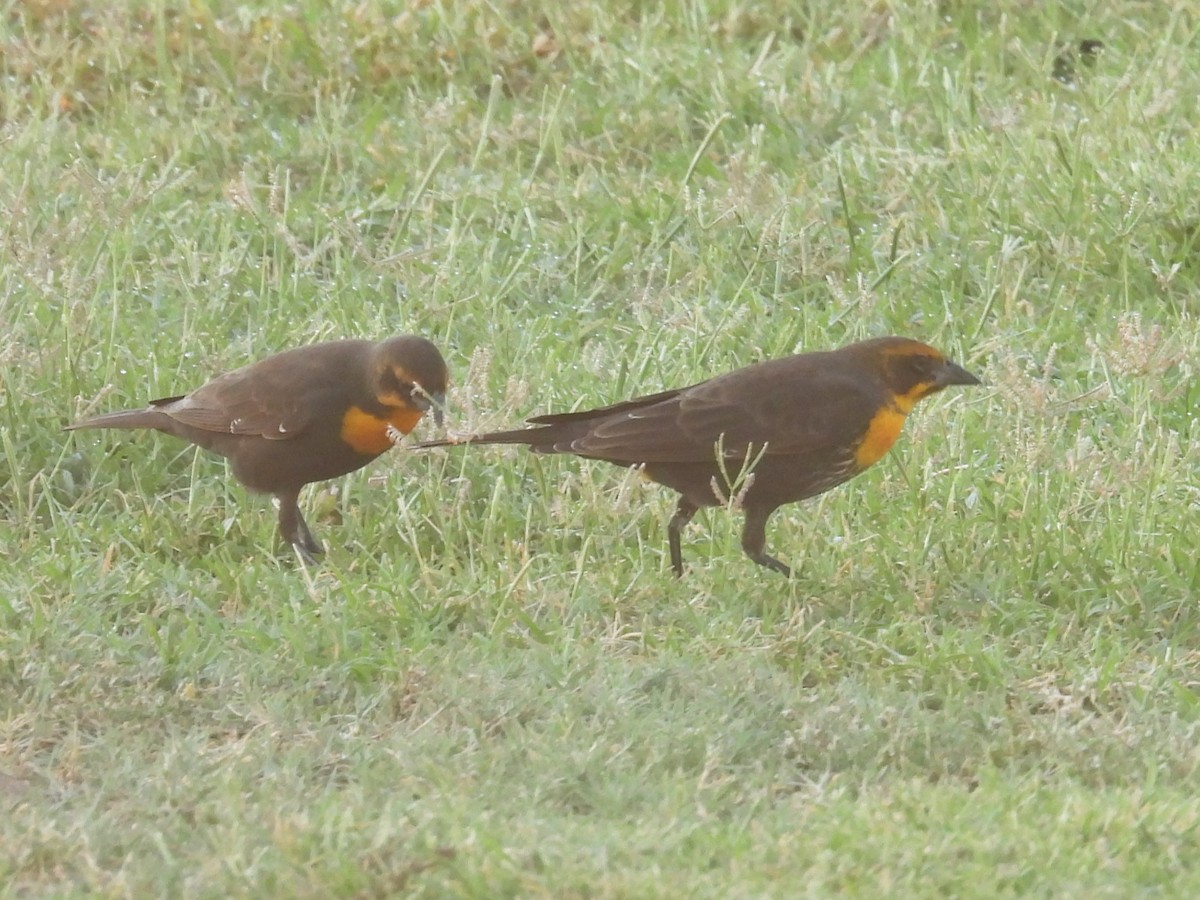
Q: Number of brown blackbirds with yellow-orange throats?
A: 2